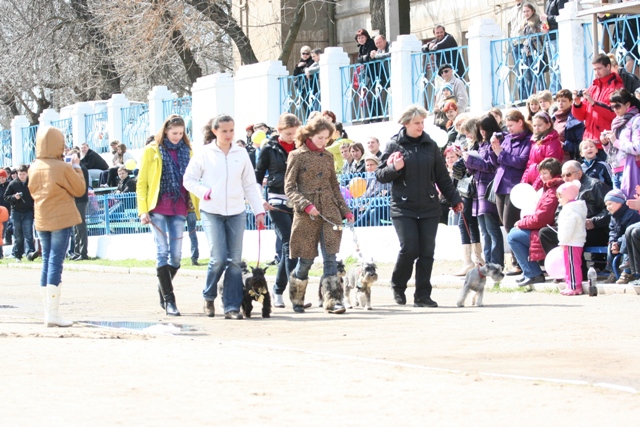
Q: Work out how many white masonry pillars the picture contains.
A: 11